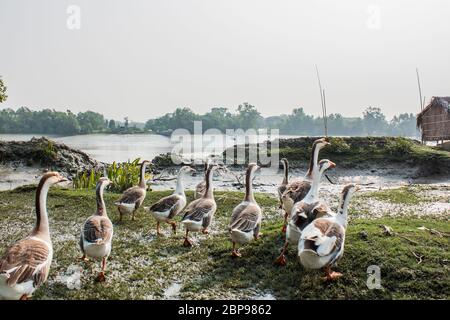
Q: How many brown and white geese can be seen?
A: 11